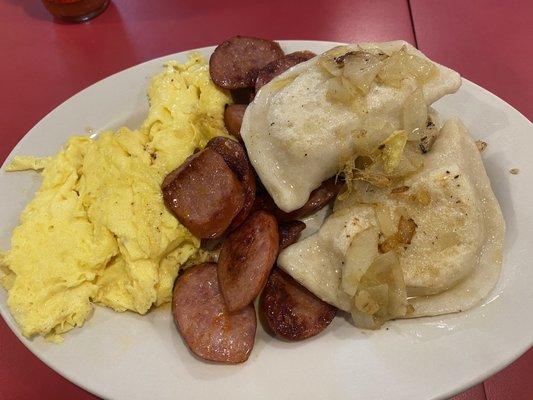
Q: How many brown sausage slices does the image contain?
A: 10